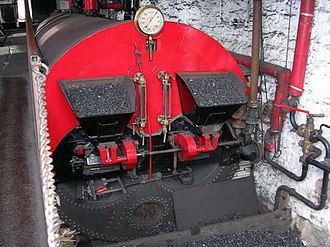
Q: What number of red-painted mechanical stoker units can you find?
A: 2